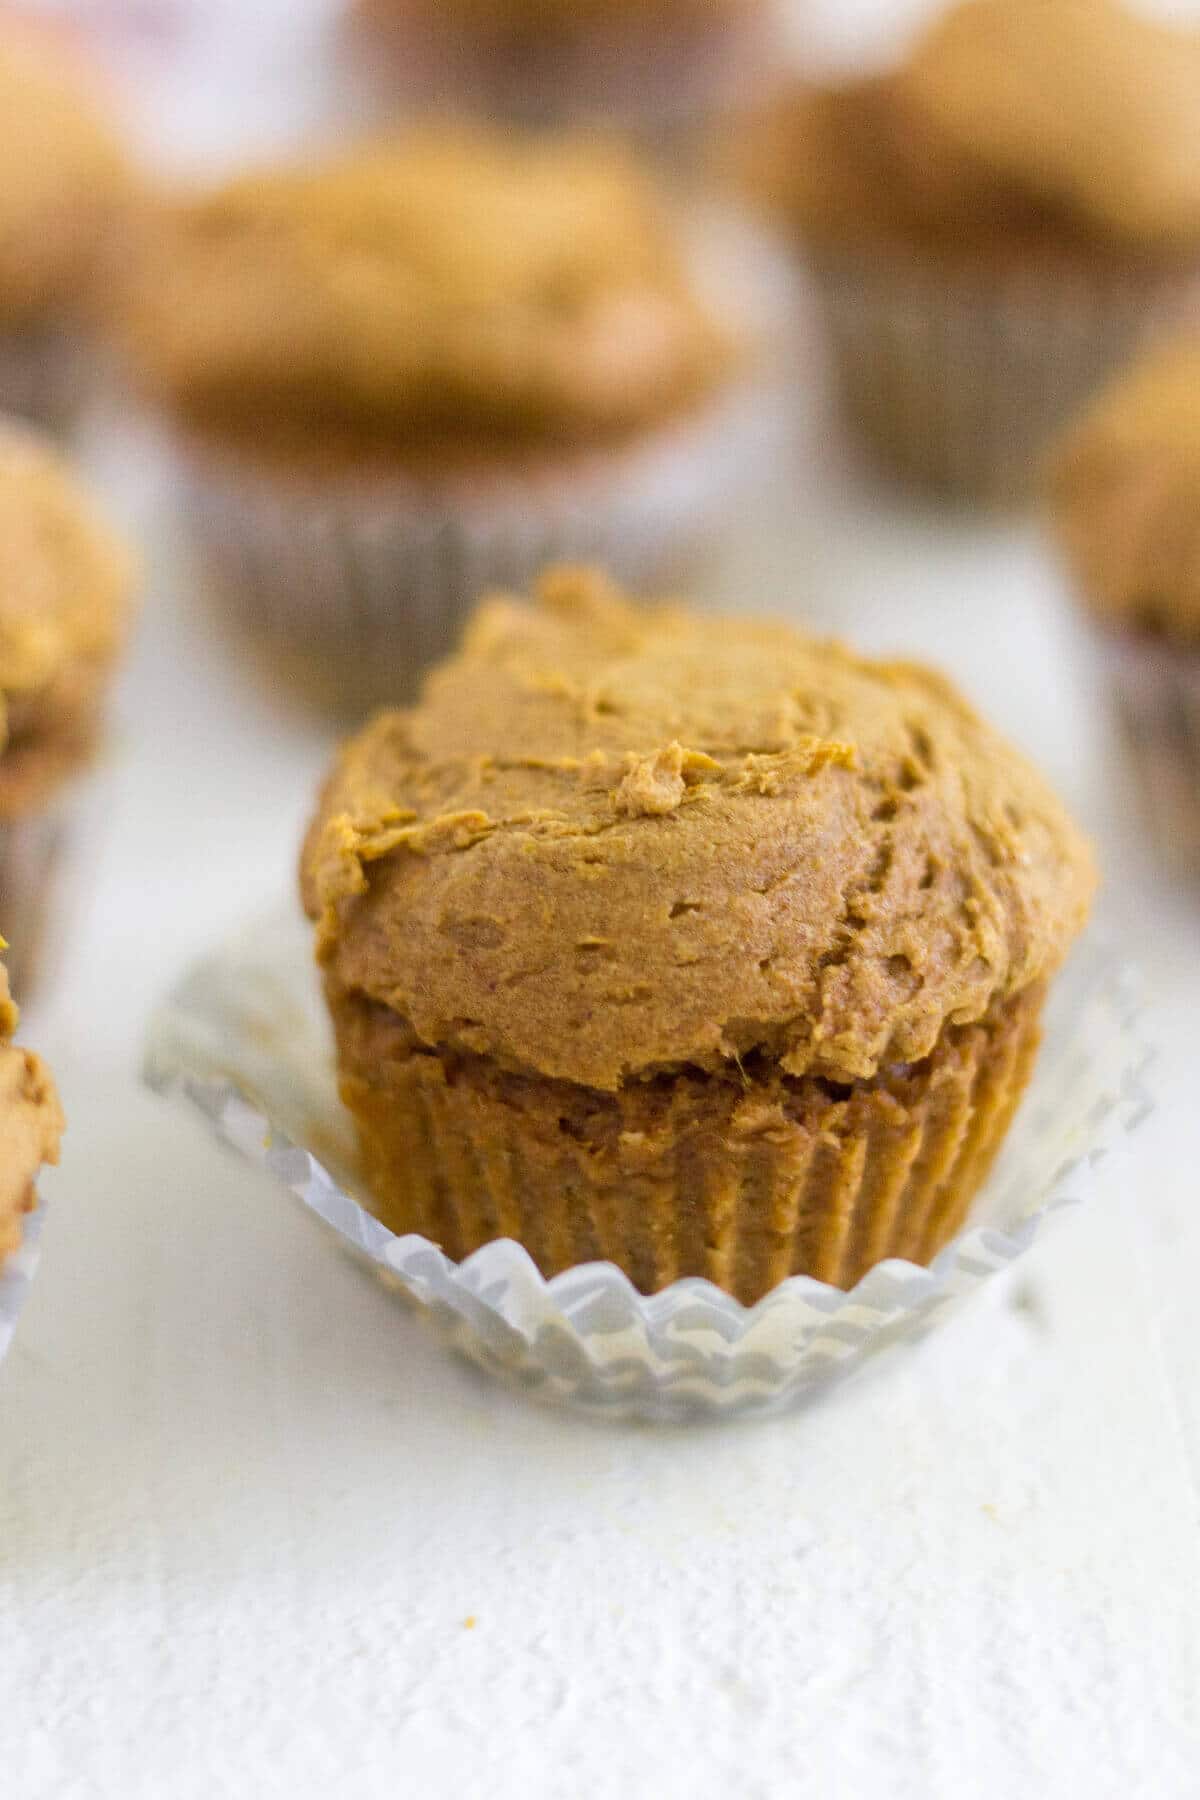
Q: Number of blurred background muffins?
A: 6